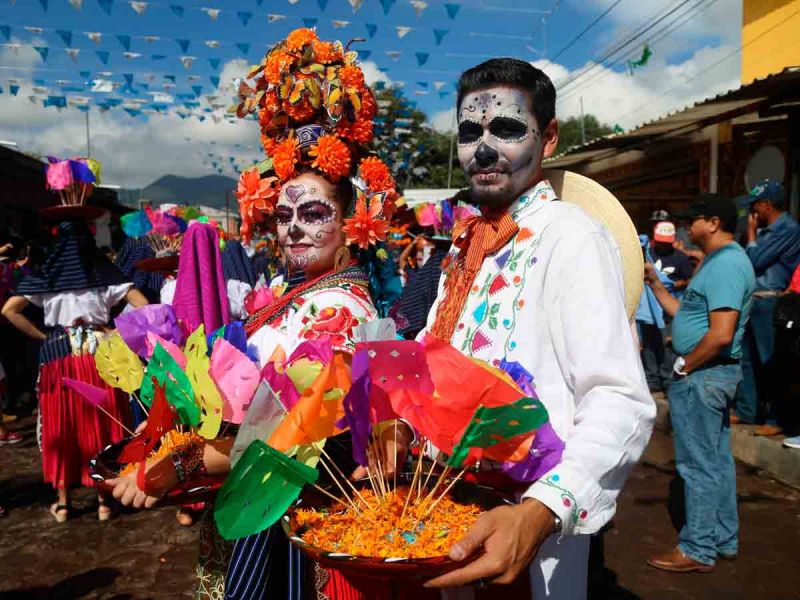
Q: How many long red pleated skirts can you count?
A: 1